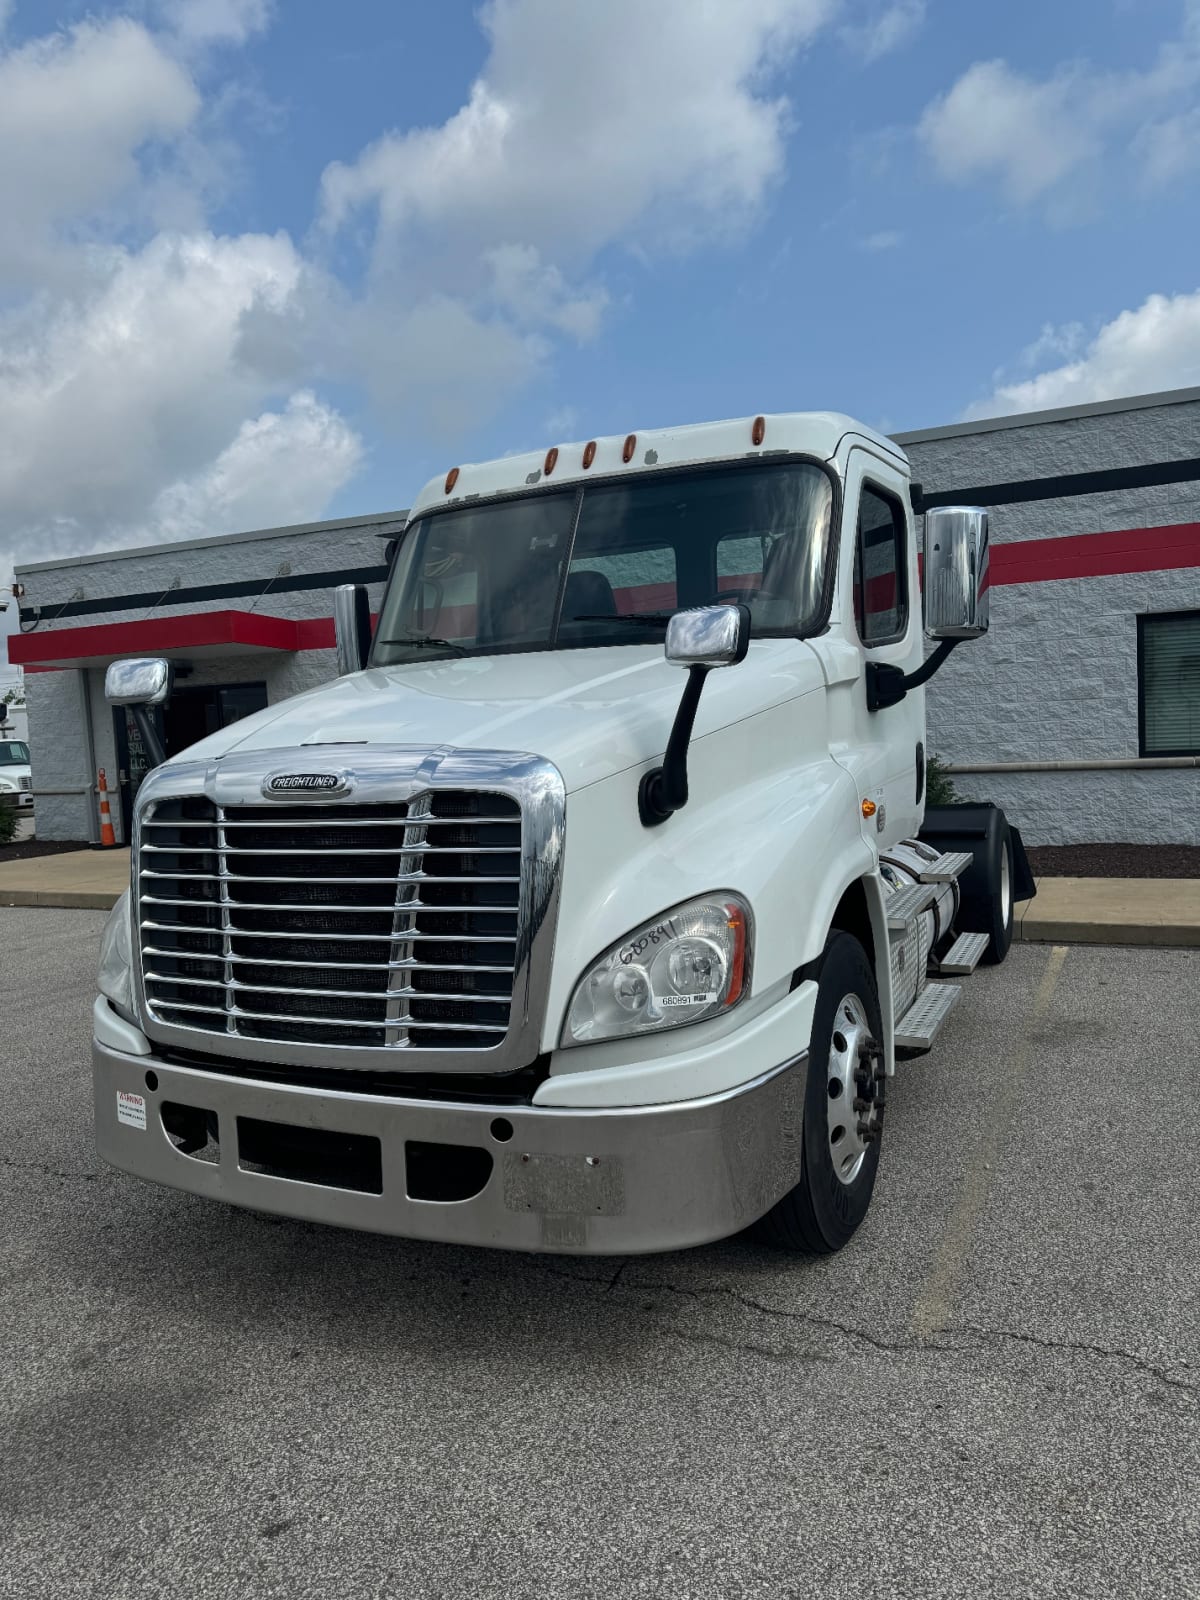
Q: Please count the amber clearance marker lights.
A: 5